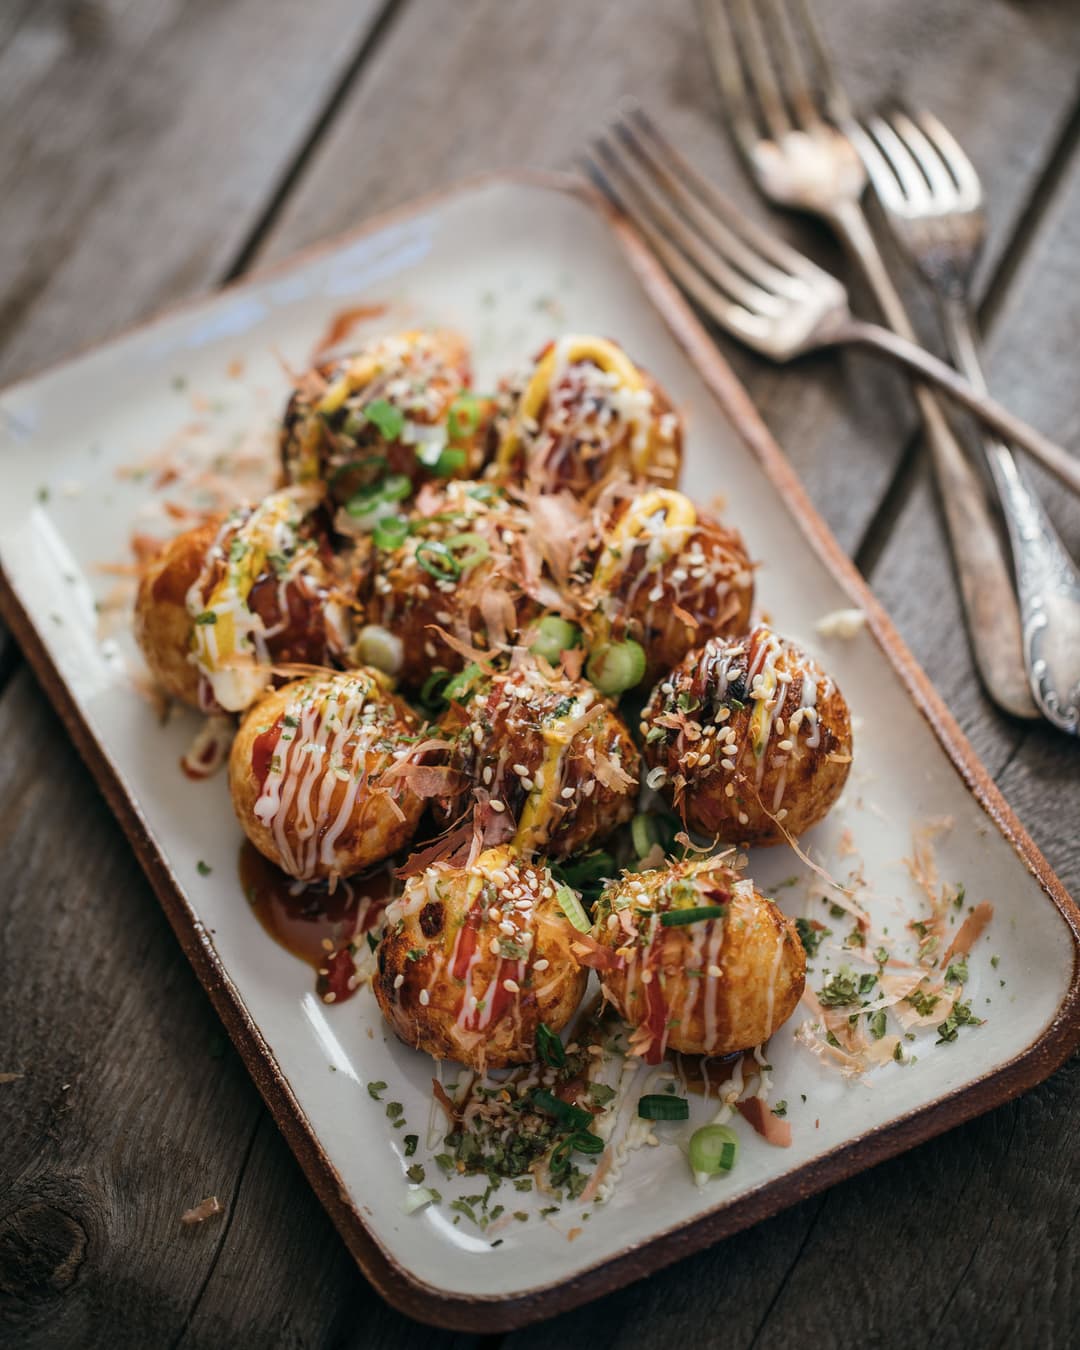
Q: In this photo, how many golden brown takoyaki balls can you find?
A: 10